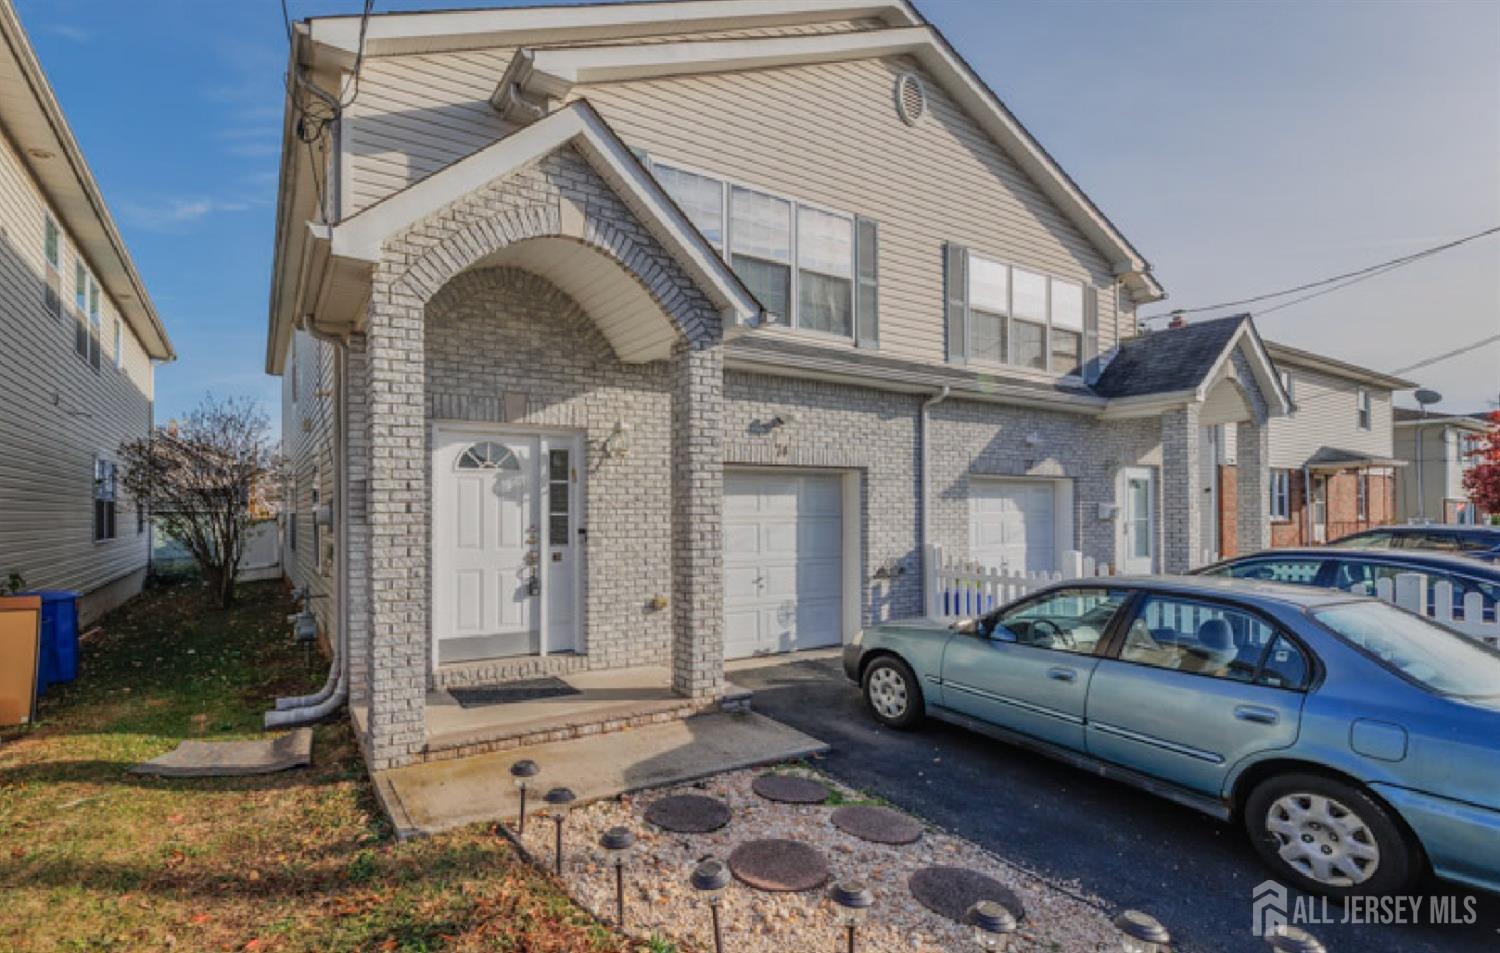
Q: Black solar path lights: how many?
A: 8